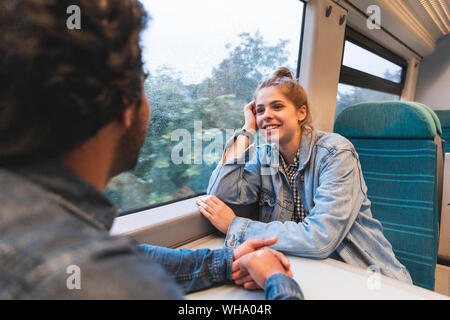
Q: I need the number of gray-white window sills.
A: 1